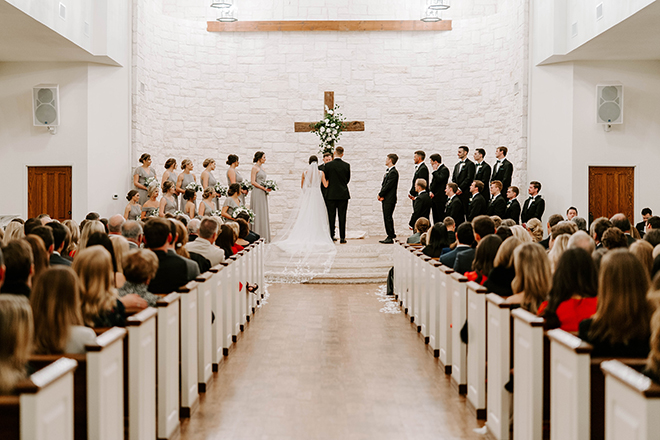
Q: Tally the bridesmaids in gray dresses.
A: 12